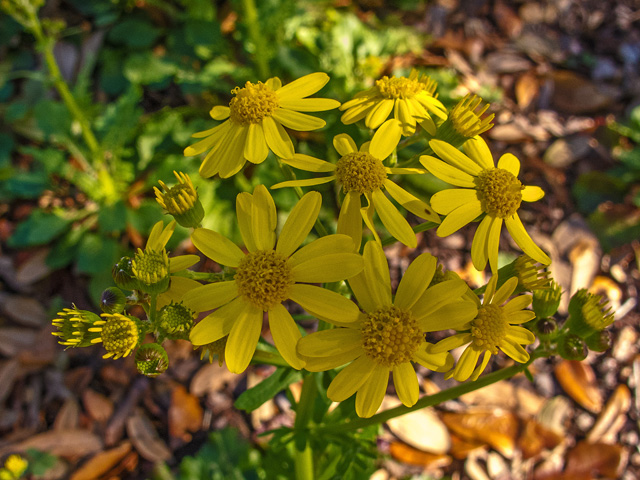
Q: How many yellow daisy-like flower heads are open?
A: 7